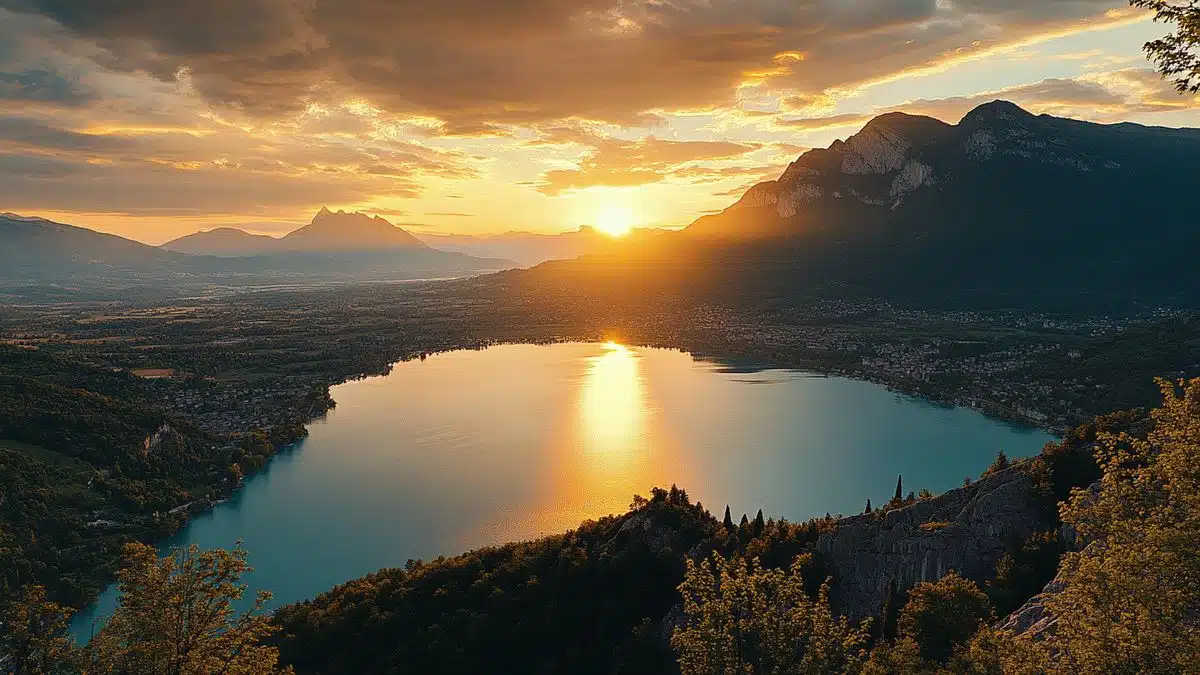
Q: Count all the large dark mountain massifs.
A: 1